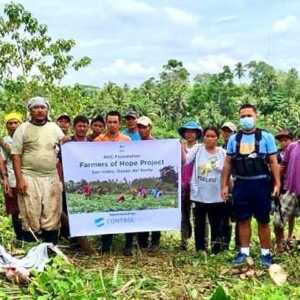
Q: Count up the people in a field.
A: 14